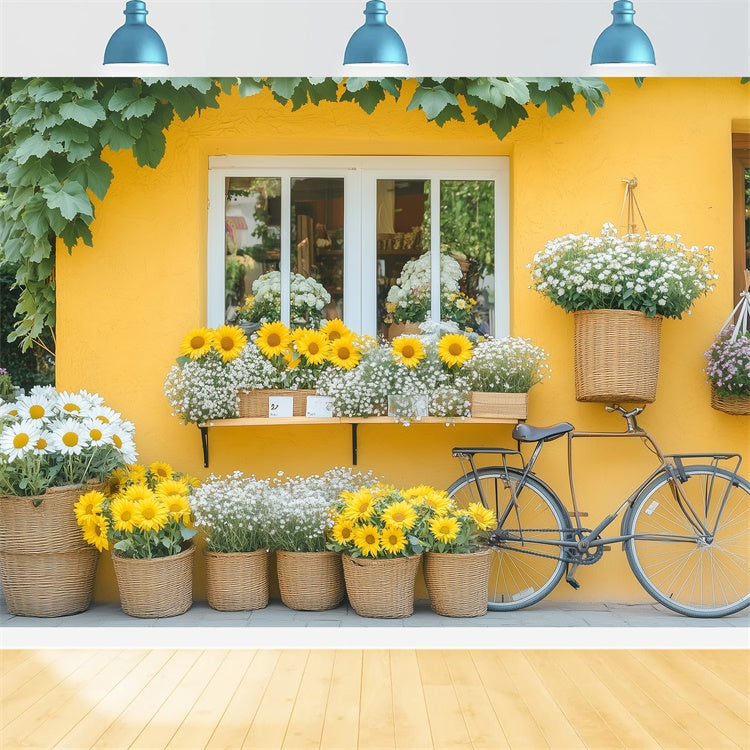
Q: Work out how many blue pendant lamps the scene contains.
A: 3